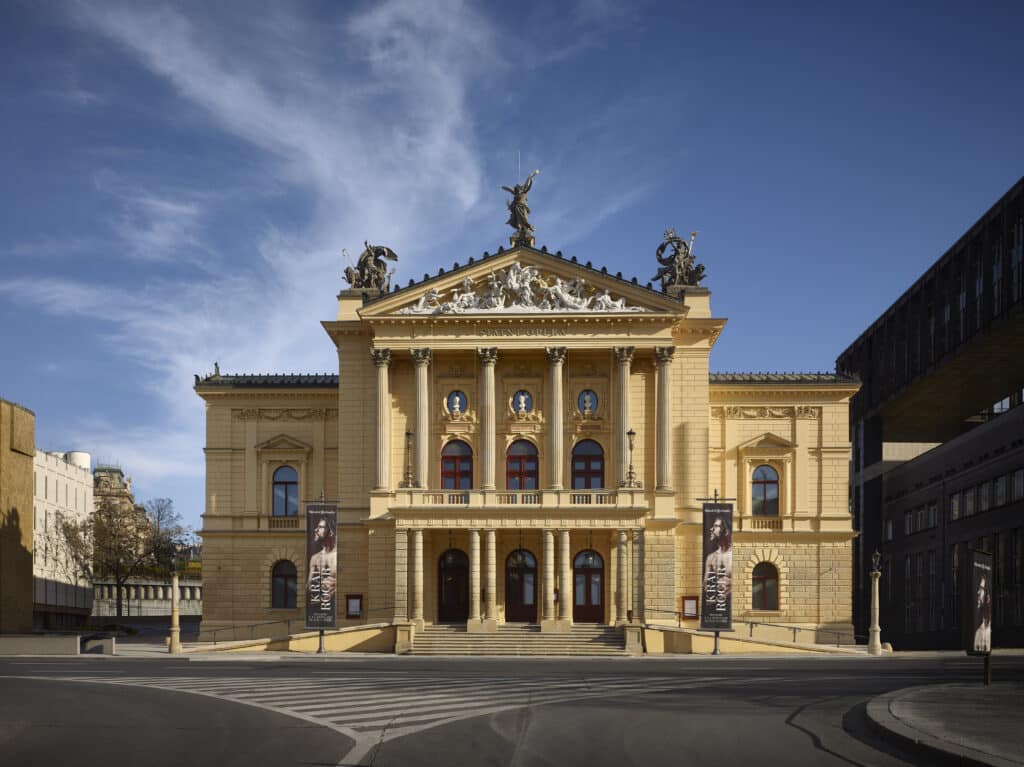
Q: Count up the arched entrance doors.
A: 3